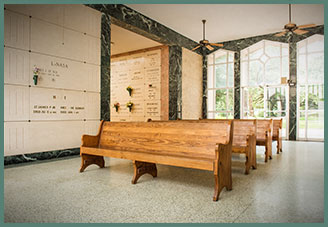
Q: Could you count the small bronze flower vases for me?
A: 4